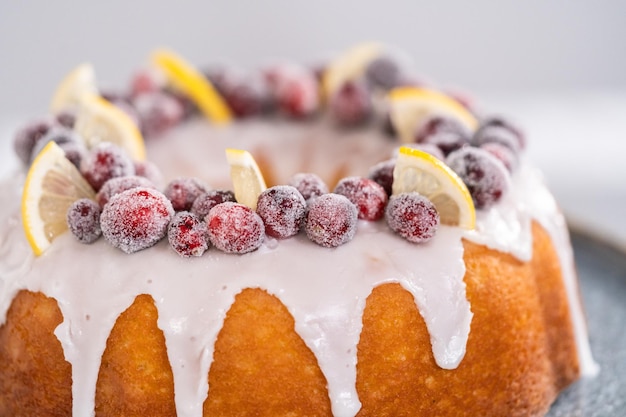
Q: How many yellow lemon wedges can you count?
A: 8